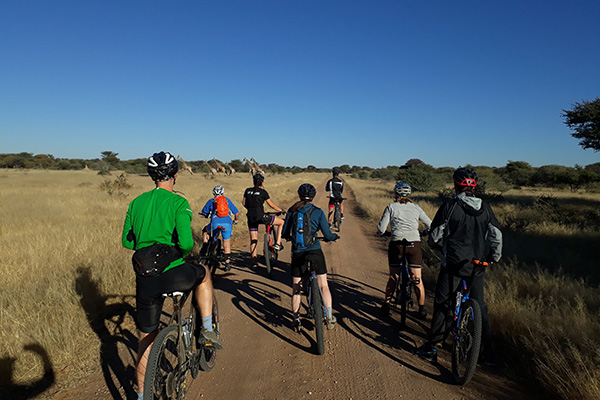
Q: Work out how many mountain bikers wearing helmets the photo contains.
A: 7